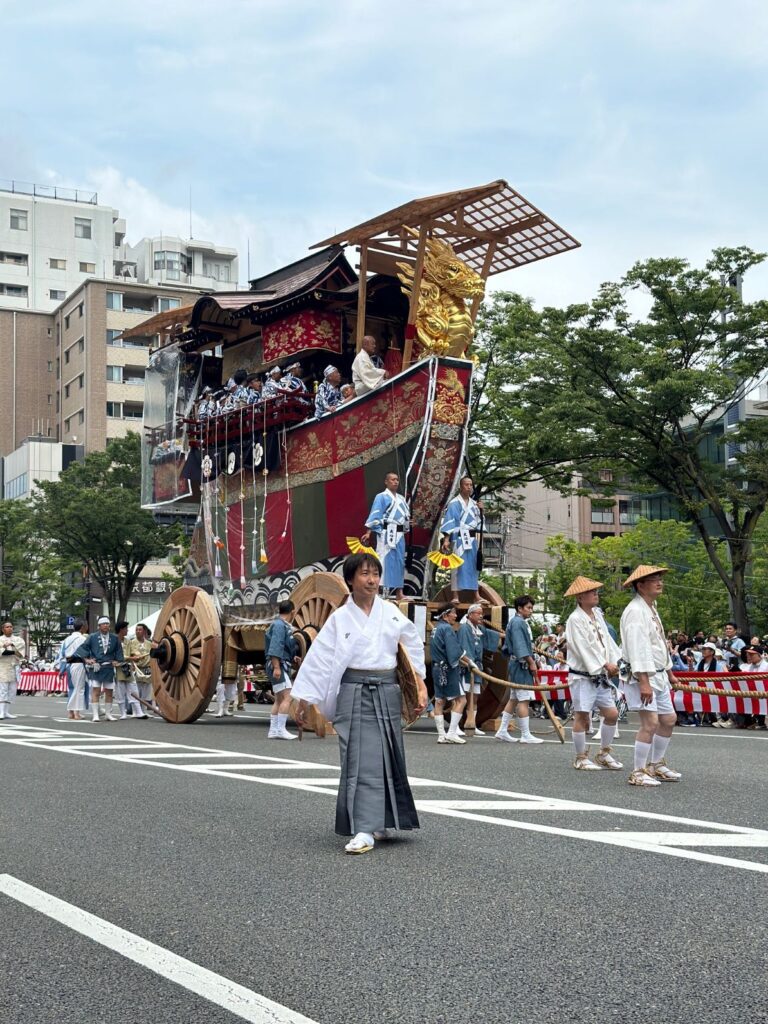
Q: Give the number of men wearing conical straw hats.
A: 2